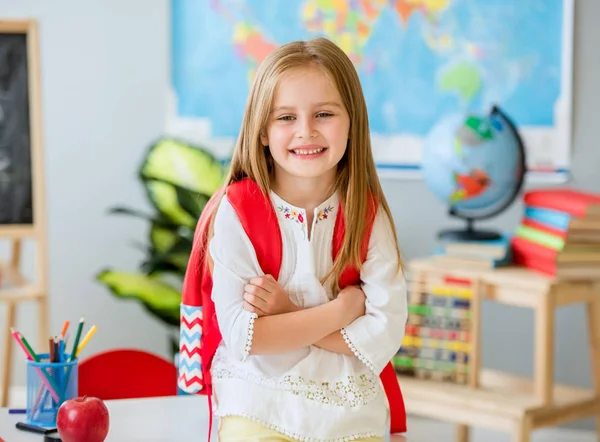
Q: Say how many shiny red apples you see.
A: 1